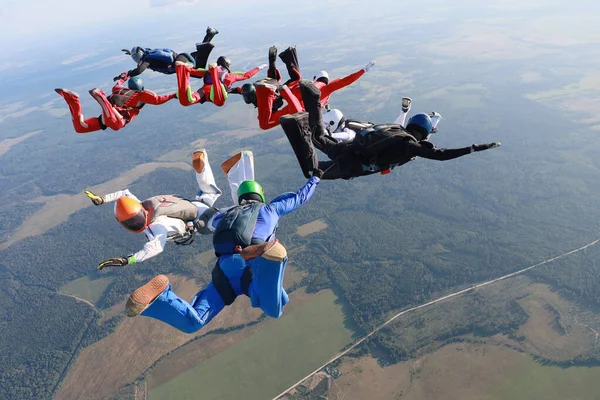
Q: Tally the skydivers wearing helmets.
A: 9